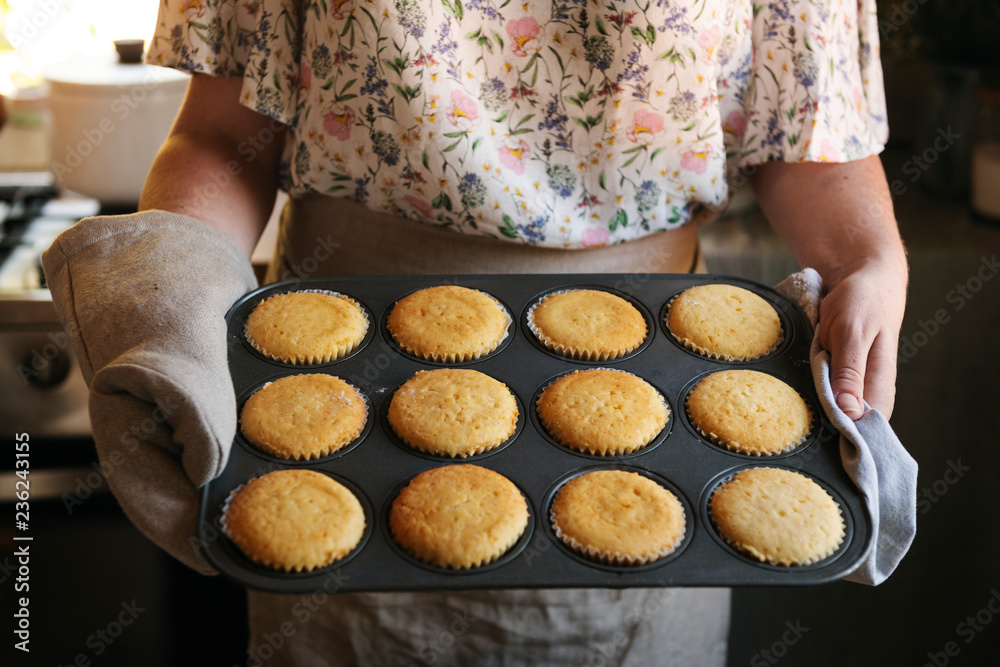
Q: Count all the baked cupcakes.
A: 12